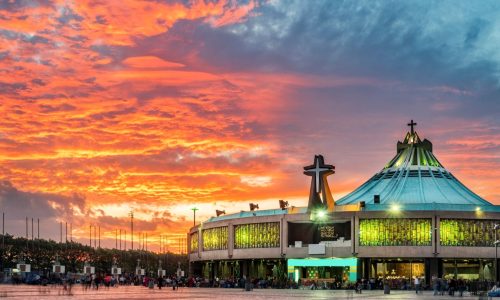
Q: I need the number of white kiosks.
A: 7